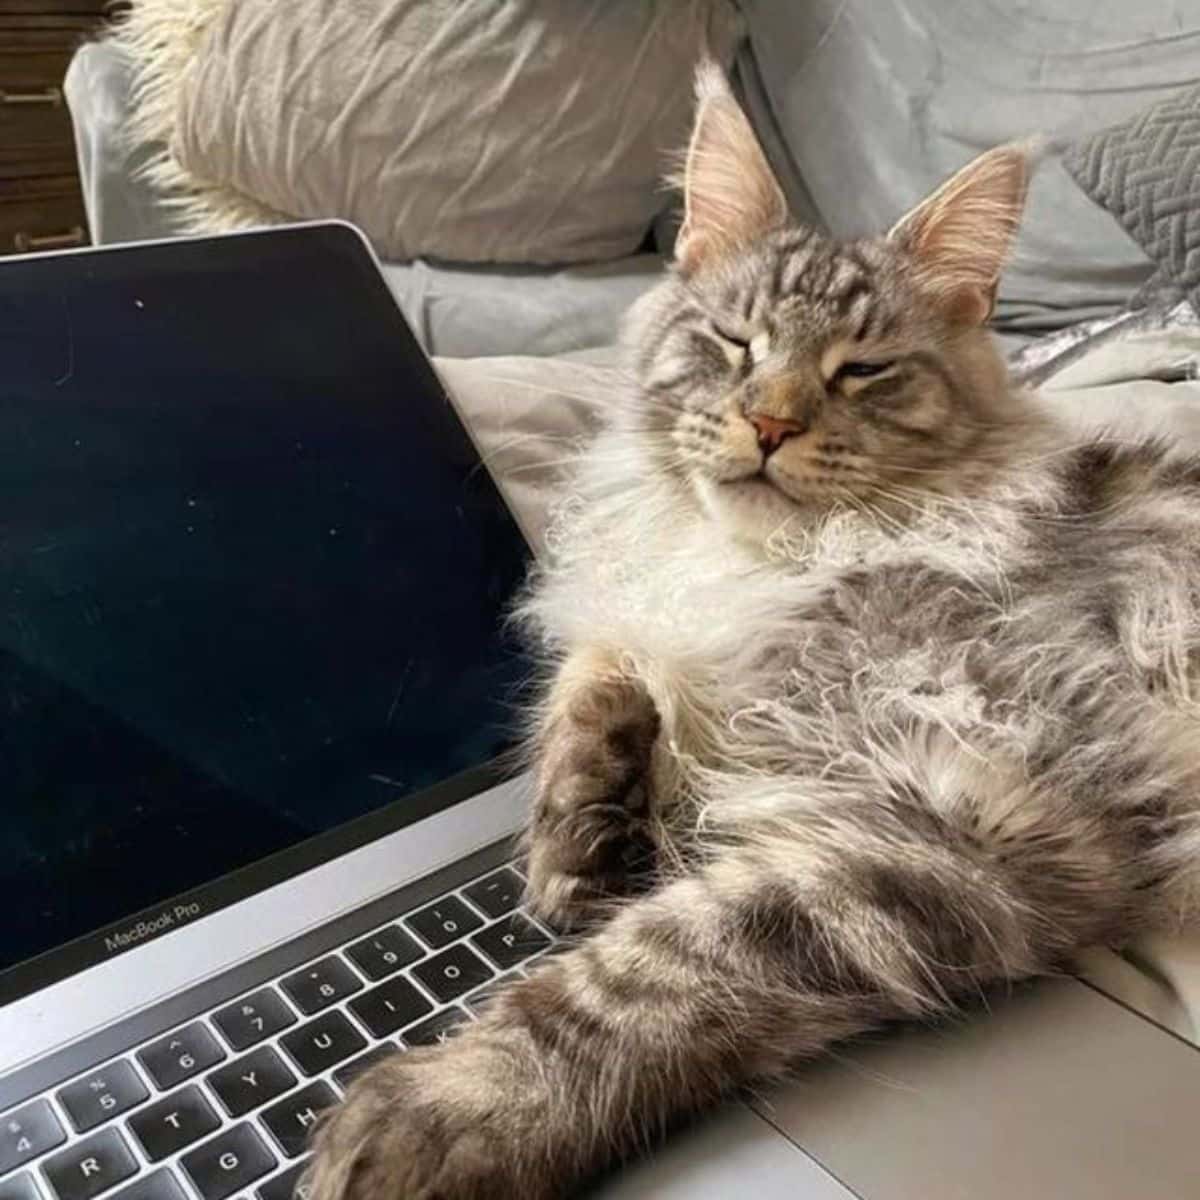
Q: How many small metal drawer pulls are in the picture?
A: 2